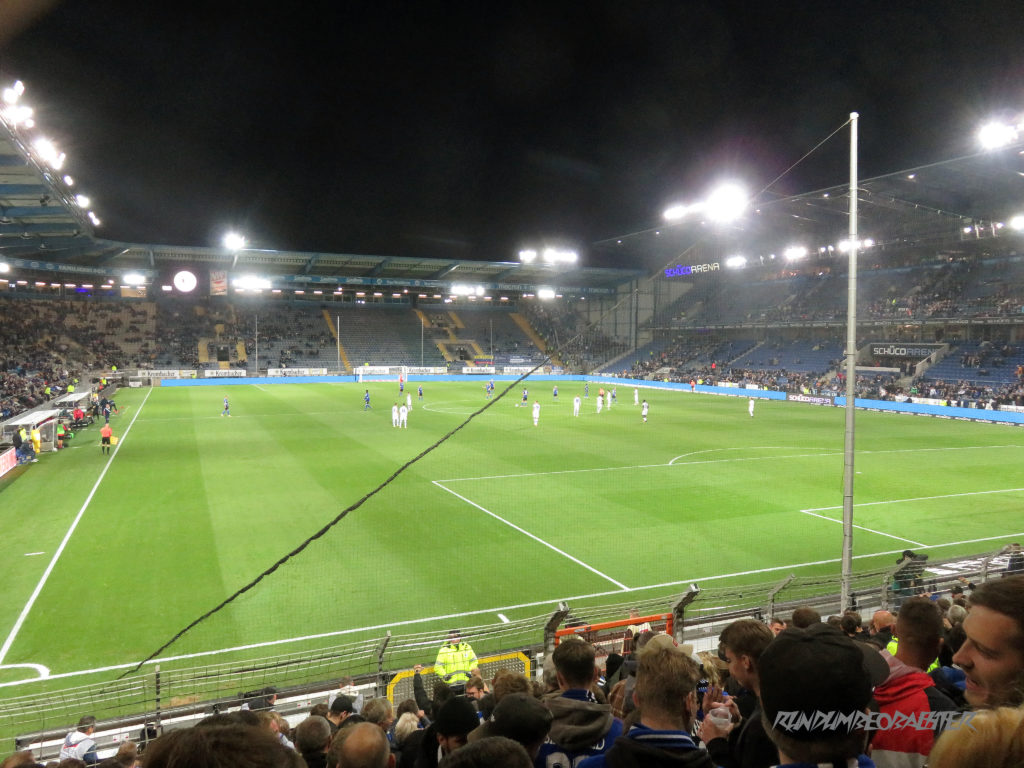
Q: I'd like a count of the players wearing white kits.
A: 10